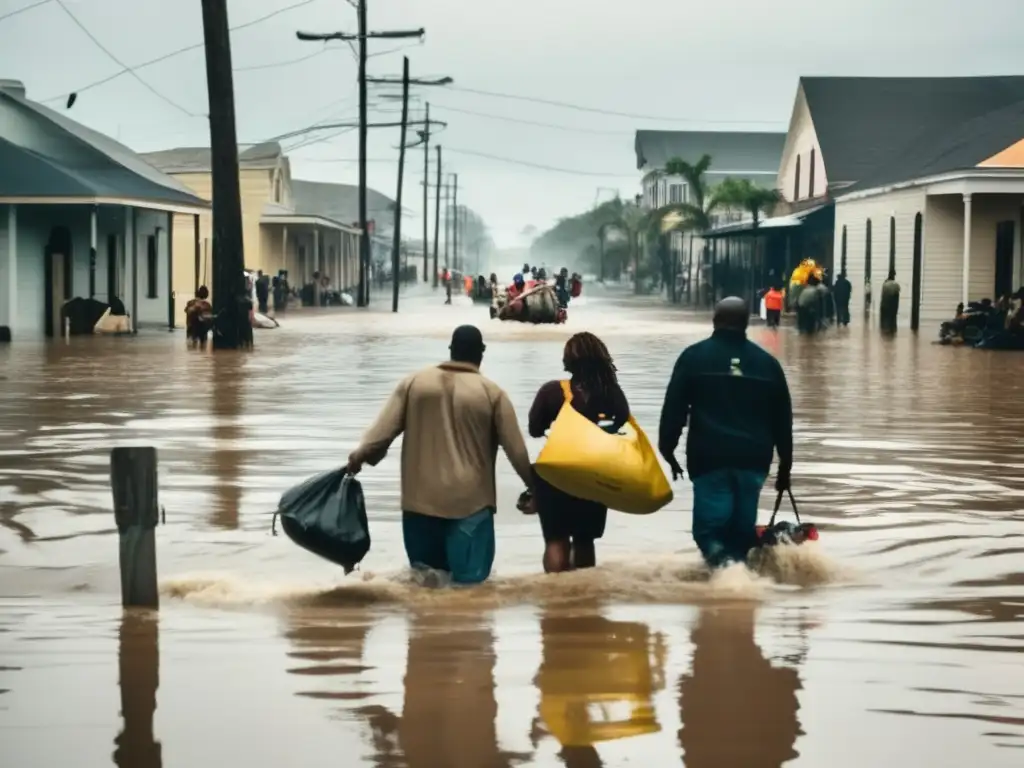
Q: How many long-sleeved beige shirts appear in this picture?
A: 1